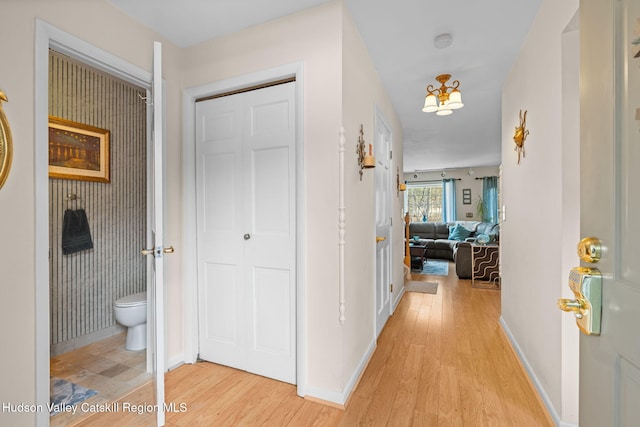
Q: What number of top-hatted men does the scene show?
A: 0